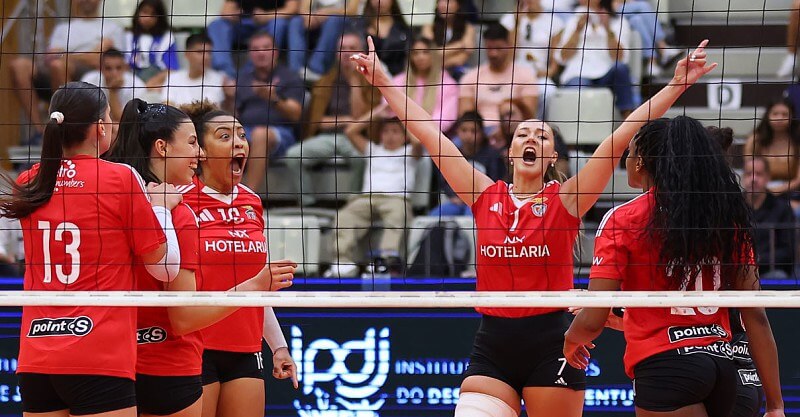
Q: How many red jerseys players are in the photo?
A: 5